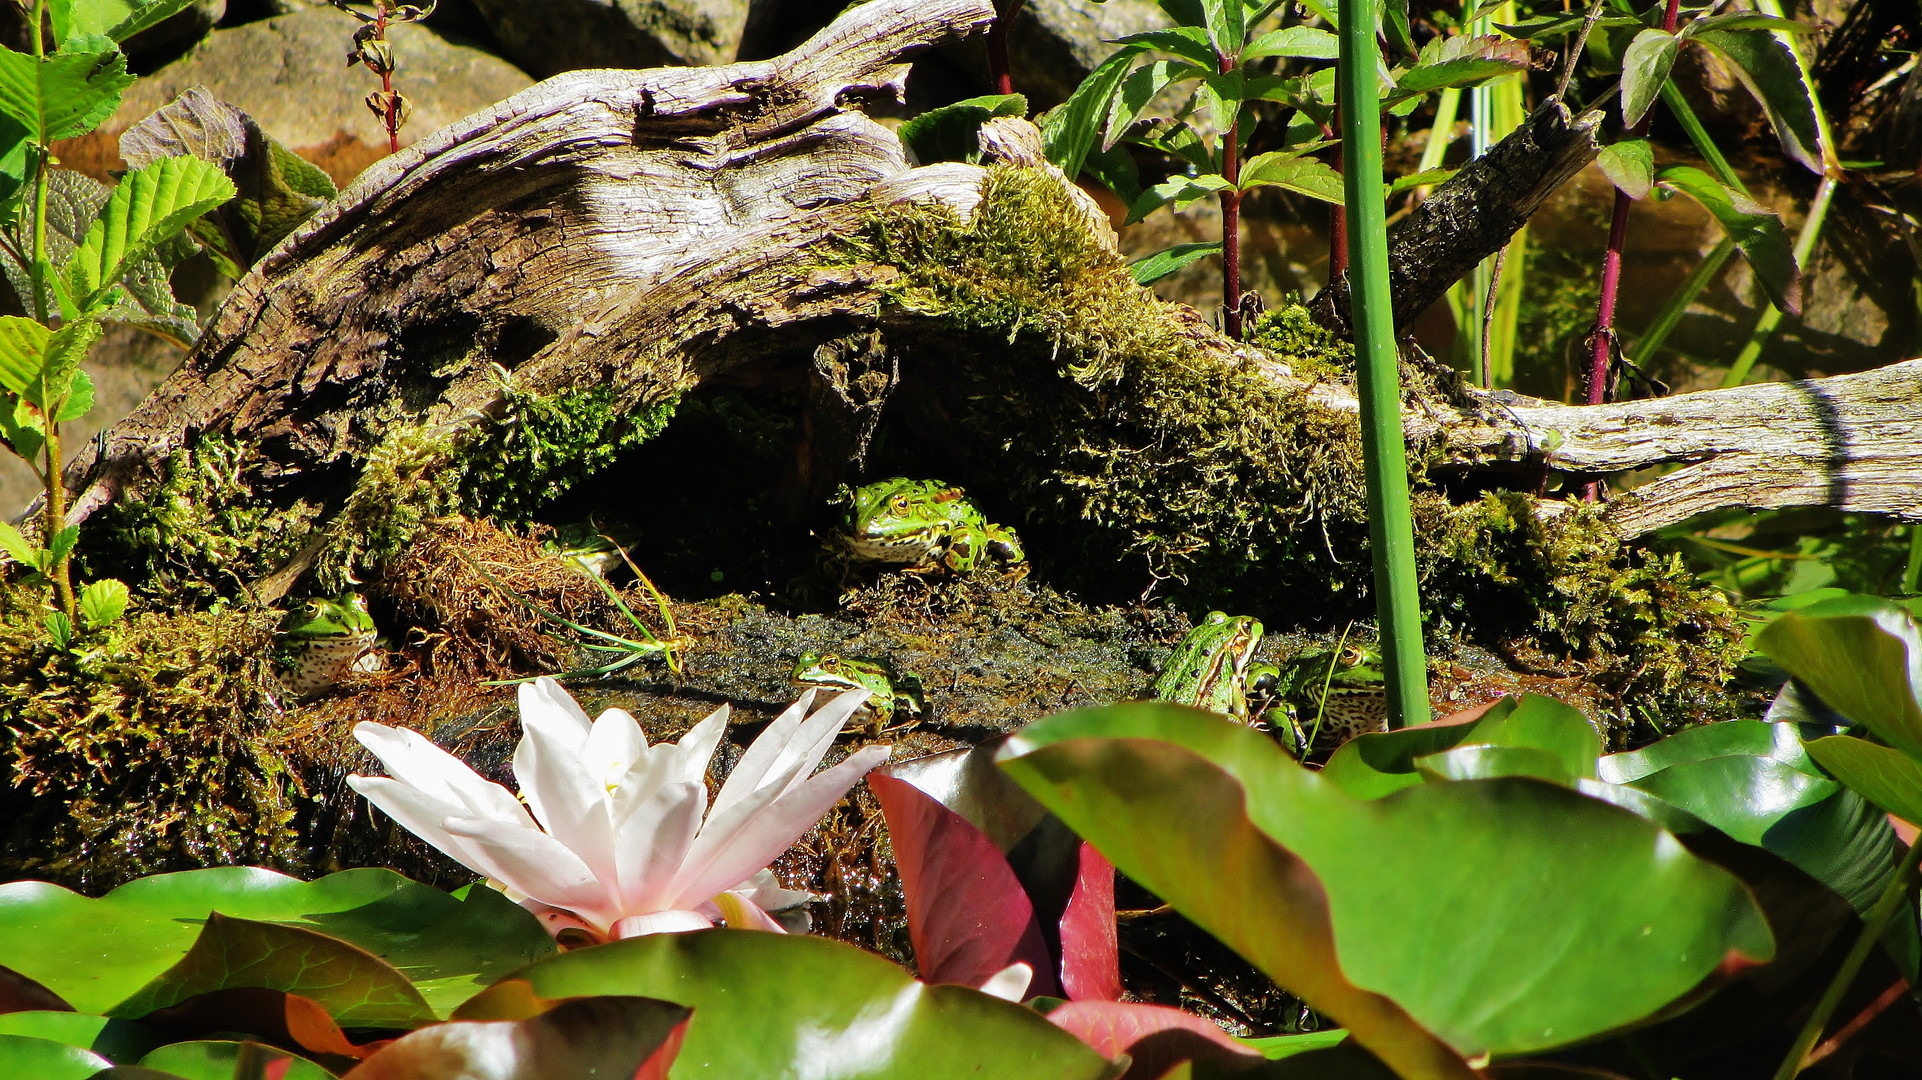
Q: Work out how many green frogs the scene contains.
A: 6